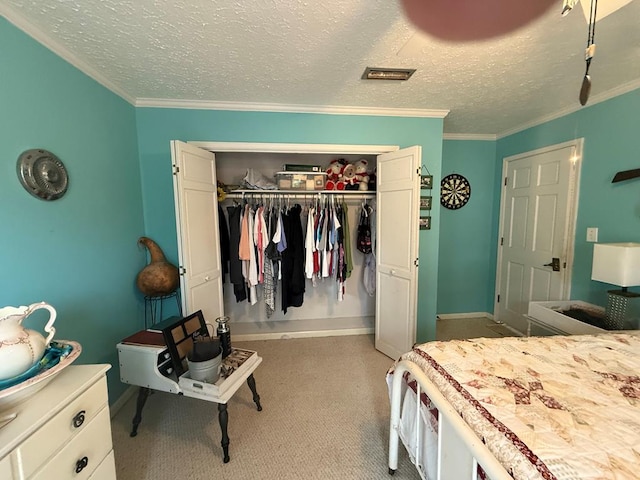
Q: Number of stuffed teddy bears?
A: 3